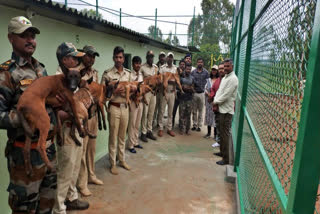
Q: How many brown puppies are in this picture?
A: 7